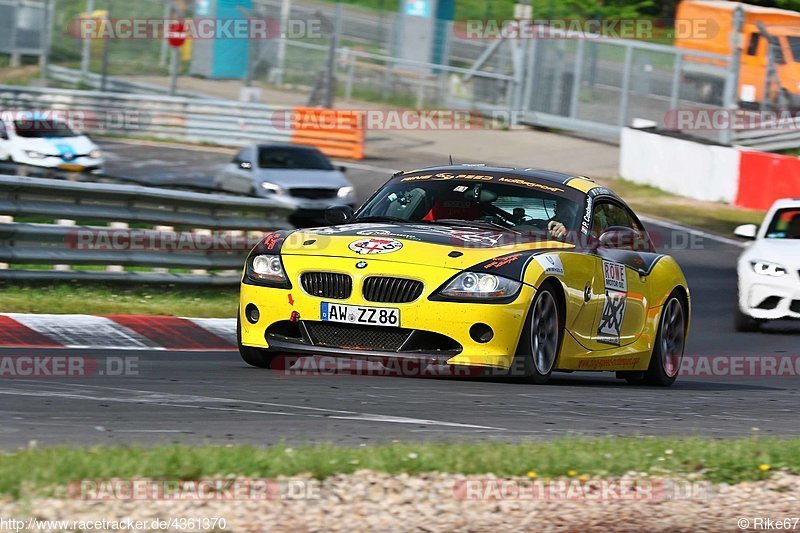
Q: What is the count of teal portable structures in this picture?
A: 2